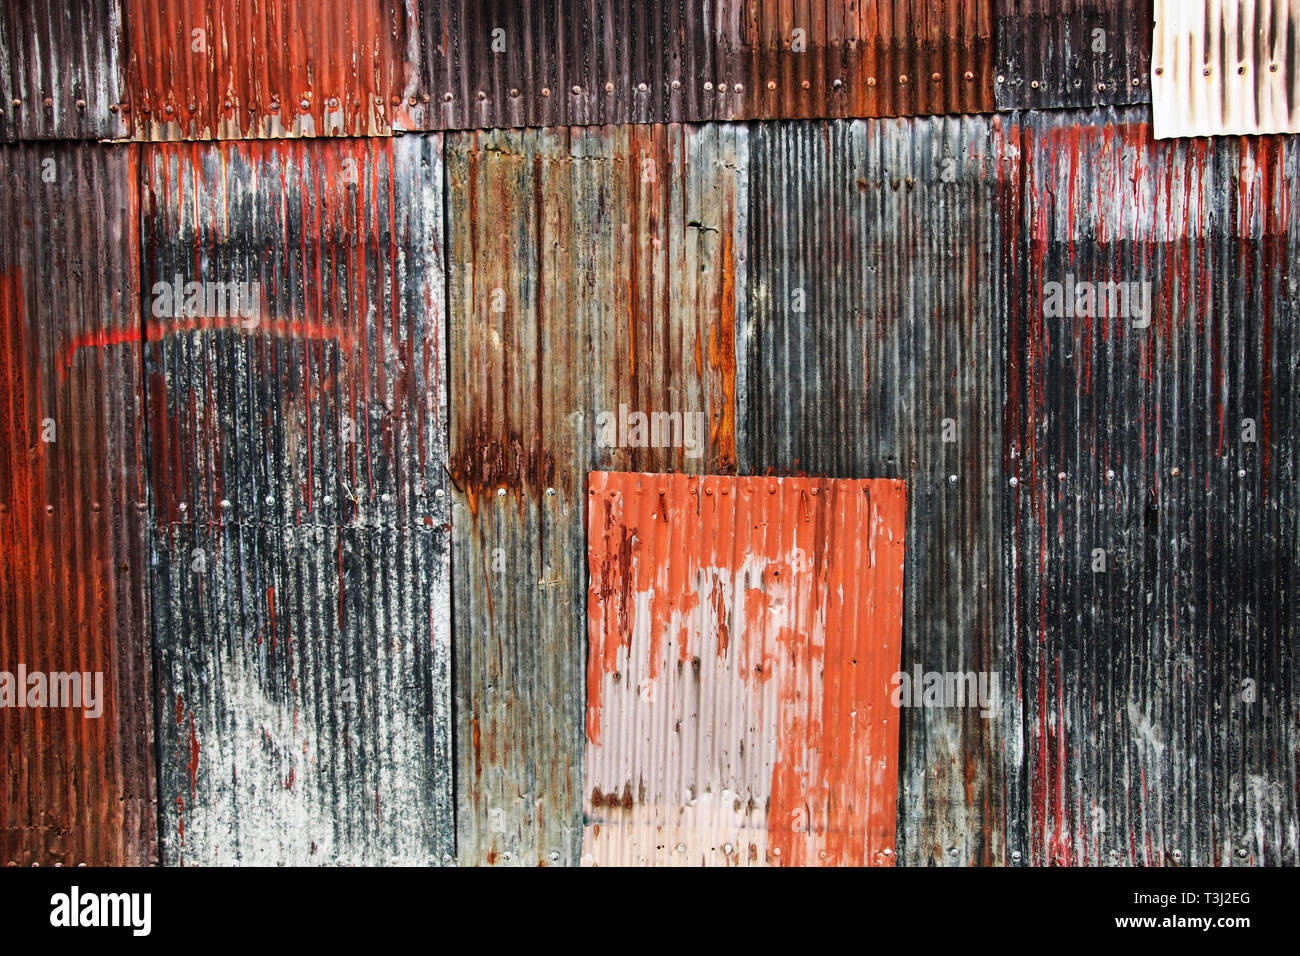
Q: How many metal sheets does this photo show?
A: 12